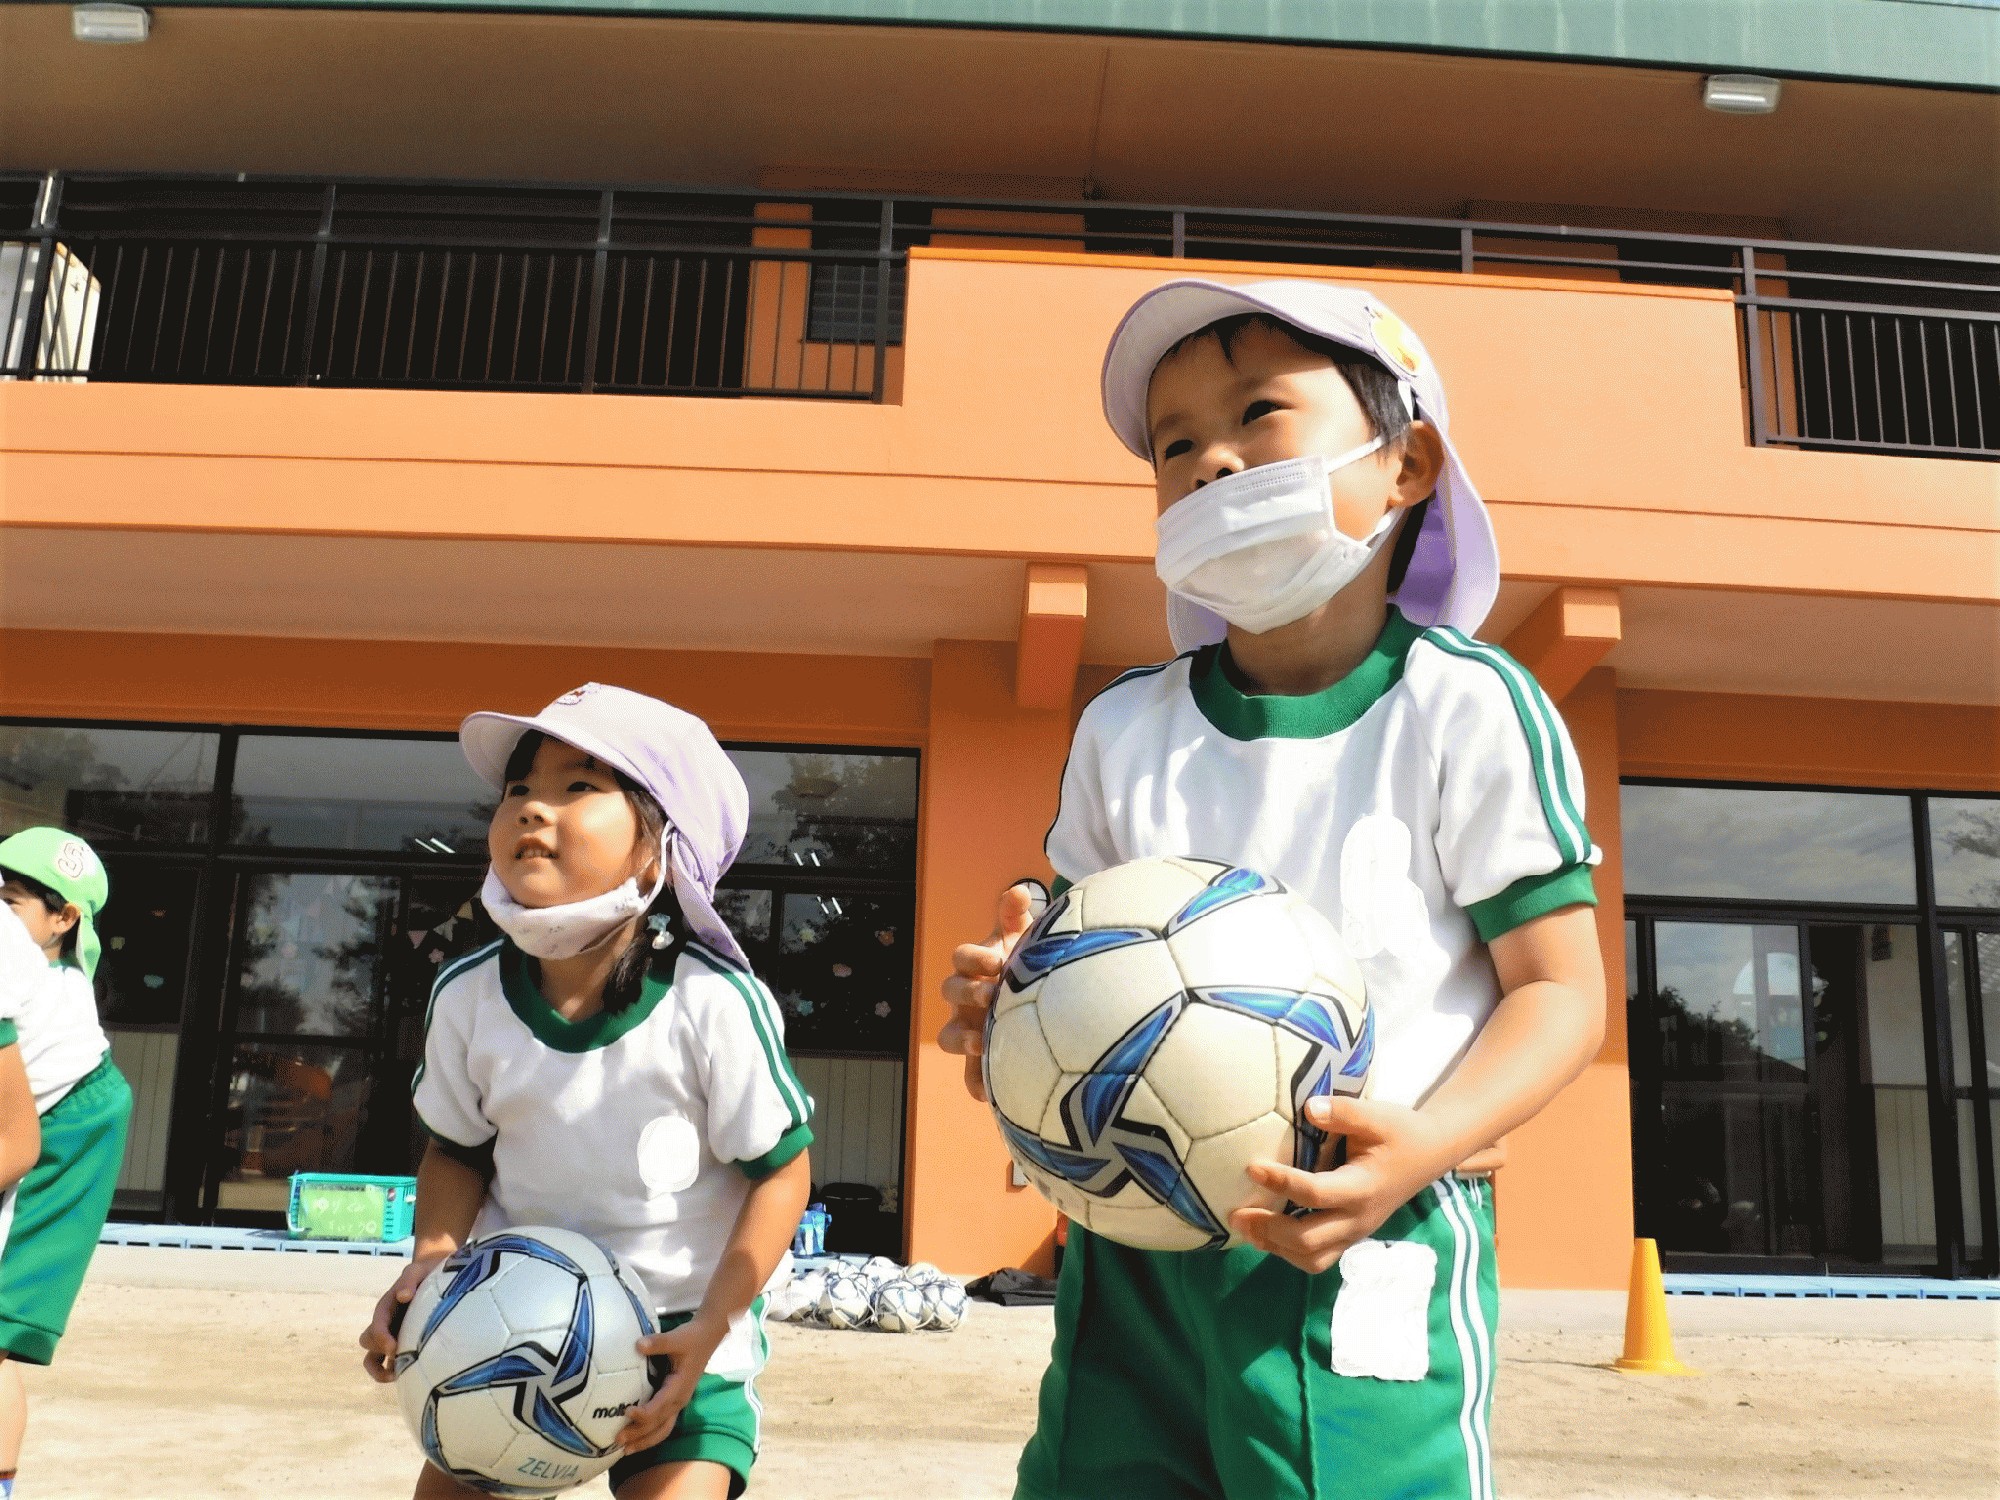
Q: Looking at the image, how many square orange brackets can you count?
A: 2